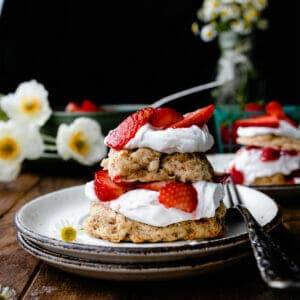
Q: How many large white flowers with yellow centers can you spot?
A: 3